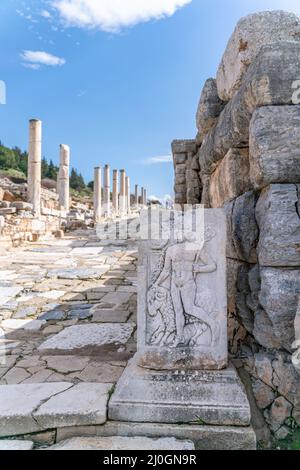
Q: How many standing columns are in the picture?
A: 10